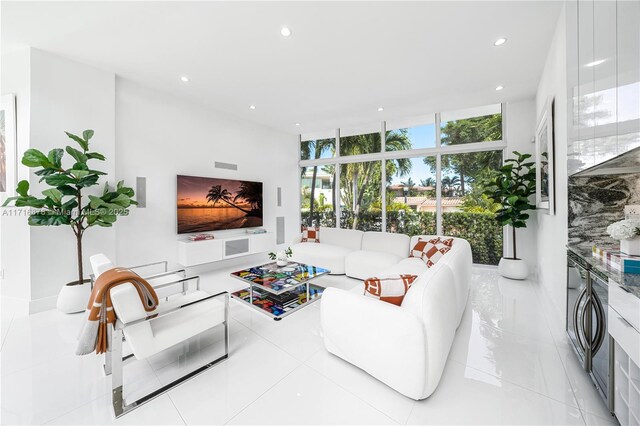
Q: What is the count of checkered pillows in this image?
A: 4